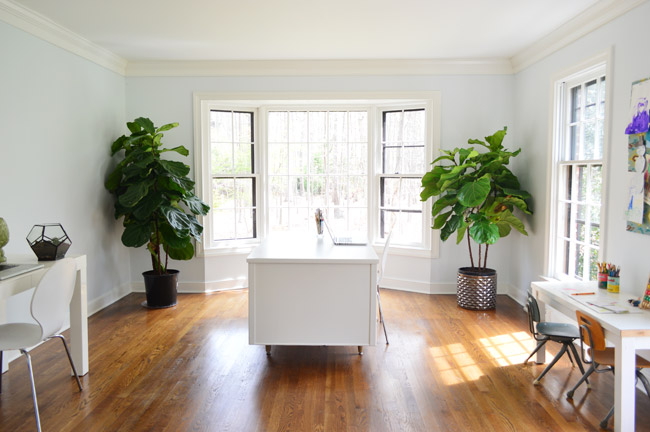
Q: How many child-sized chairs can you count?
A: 2